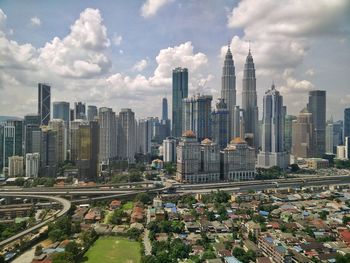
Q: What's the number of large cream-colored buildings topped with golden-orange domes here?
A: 3